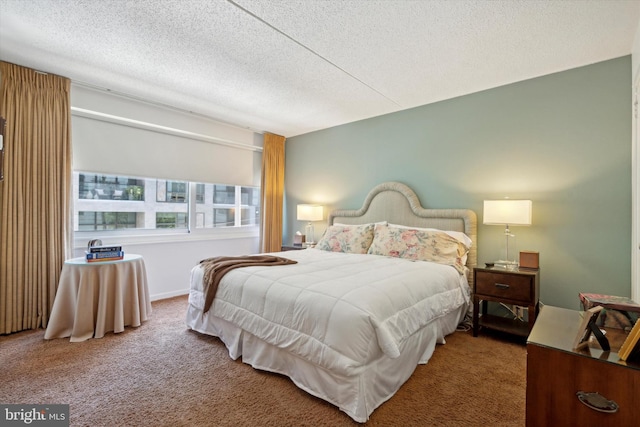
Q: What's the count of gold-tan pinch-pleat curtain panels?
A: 2